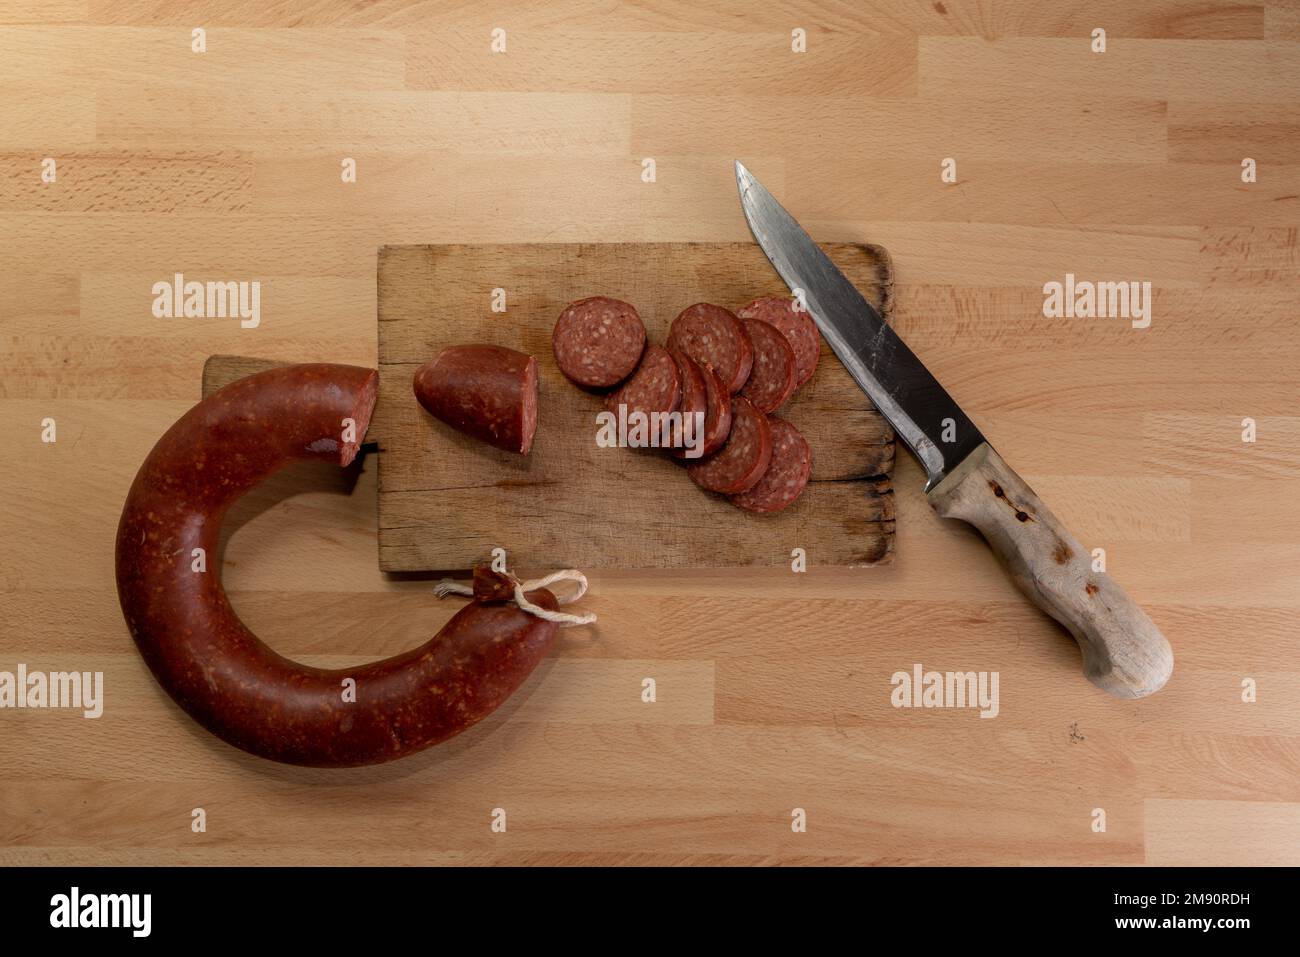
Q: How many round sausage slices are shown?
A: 9